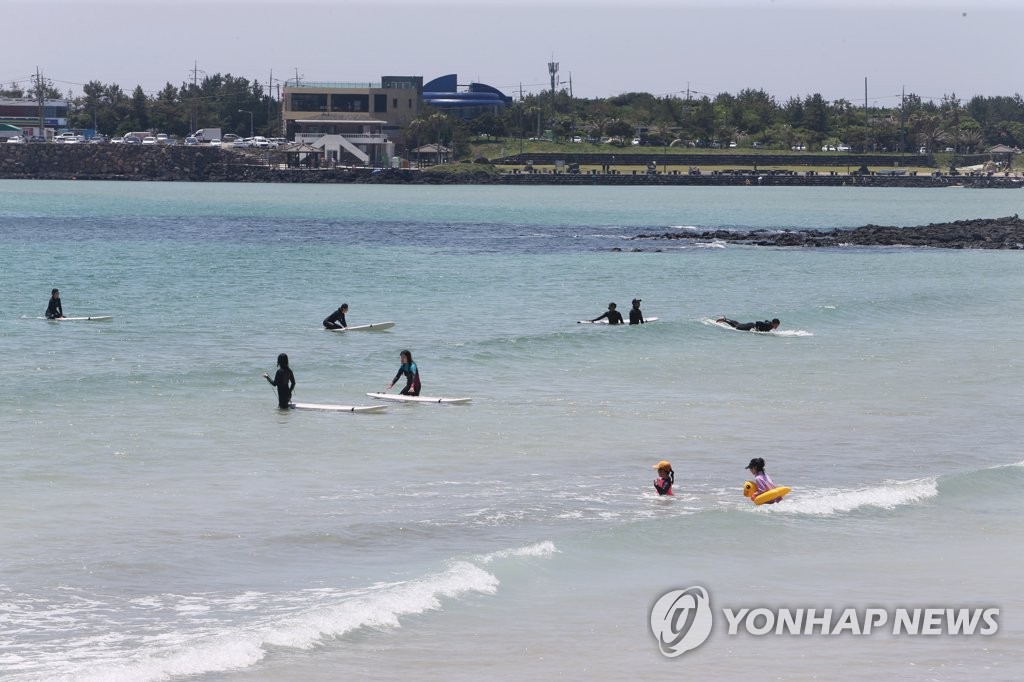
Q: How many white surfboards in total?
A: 6